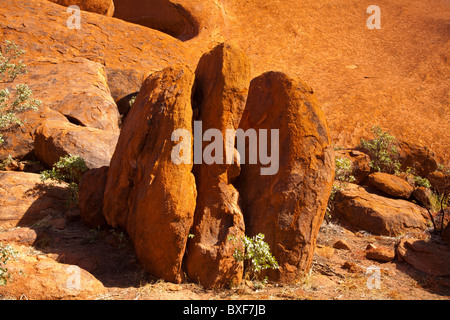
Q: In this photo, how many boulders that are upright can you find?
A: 3